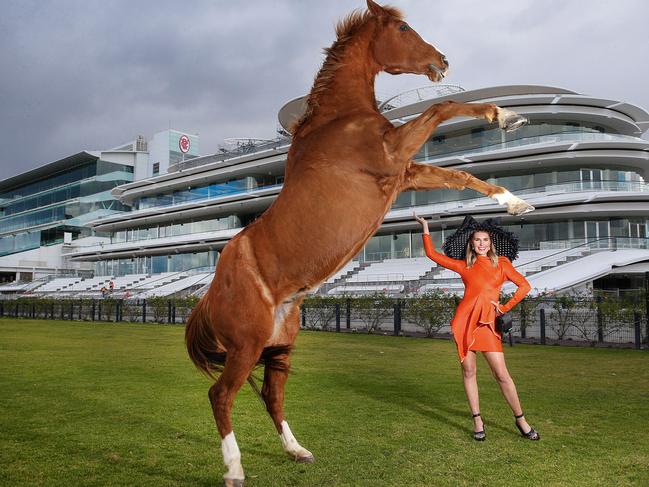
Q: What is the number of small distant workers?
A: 2